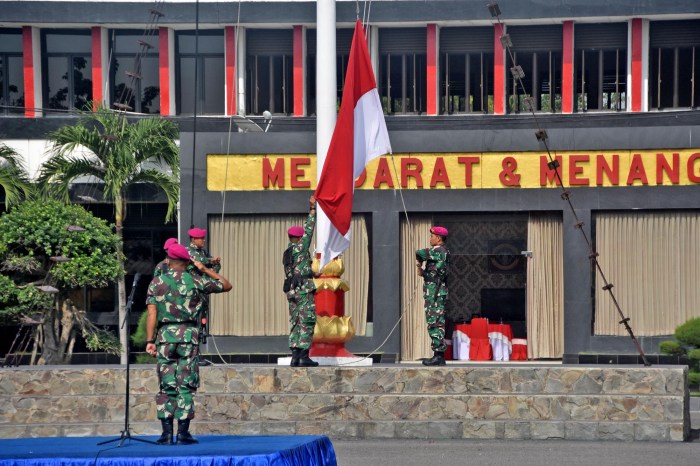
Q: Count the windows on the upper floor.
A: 11